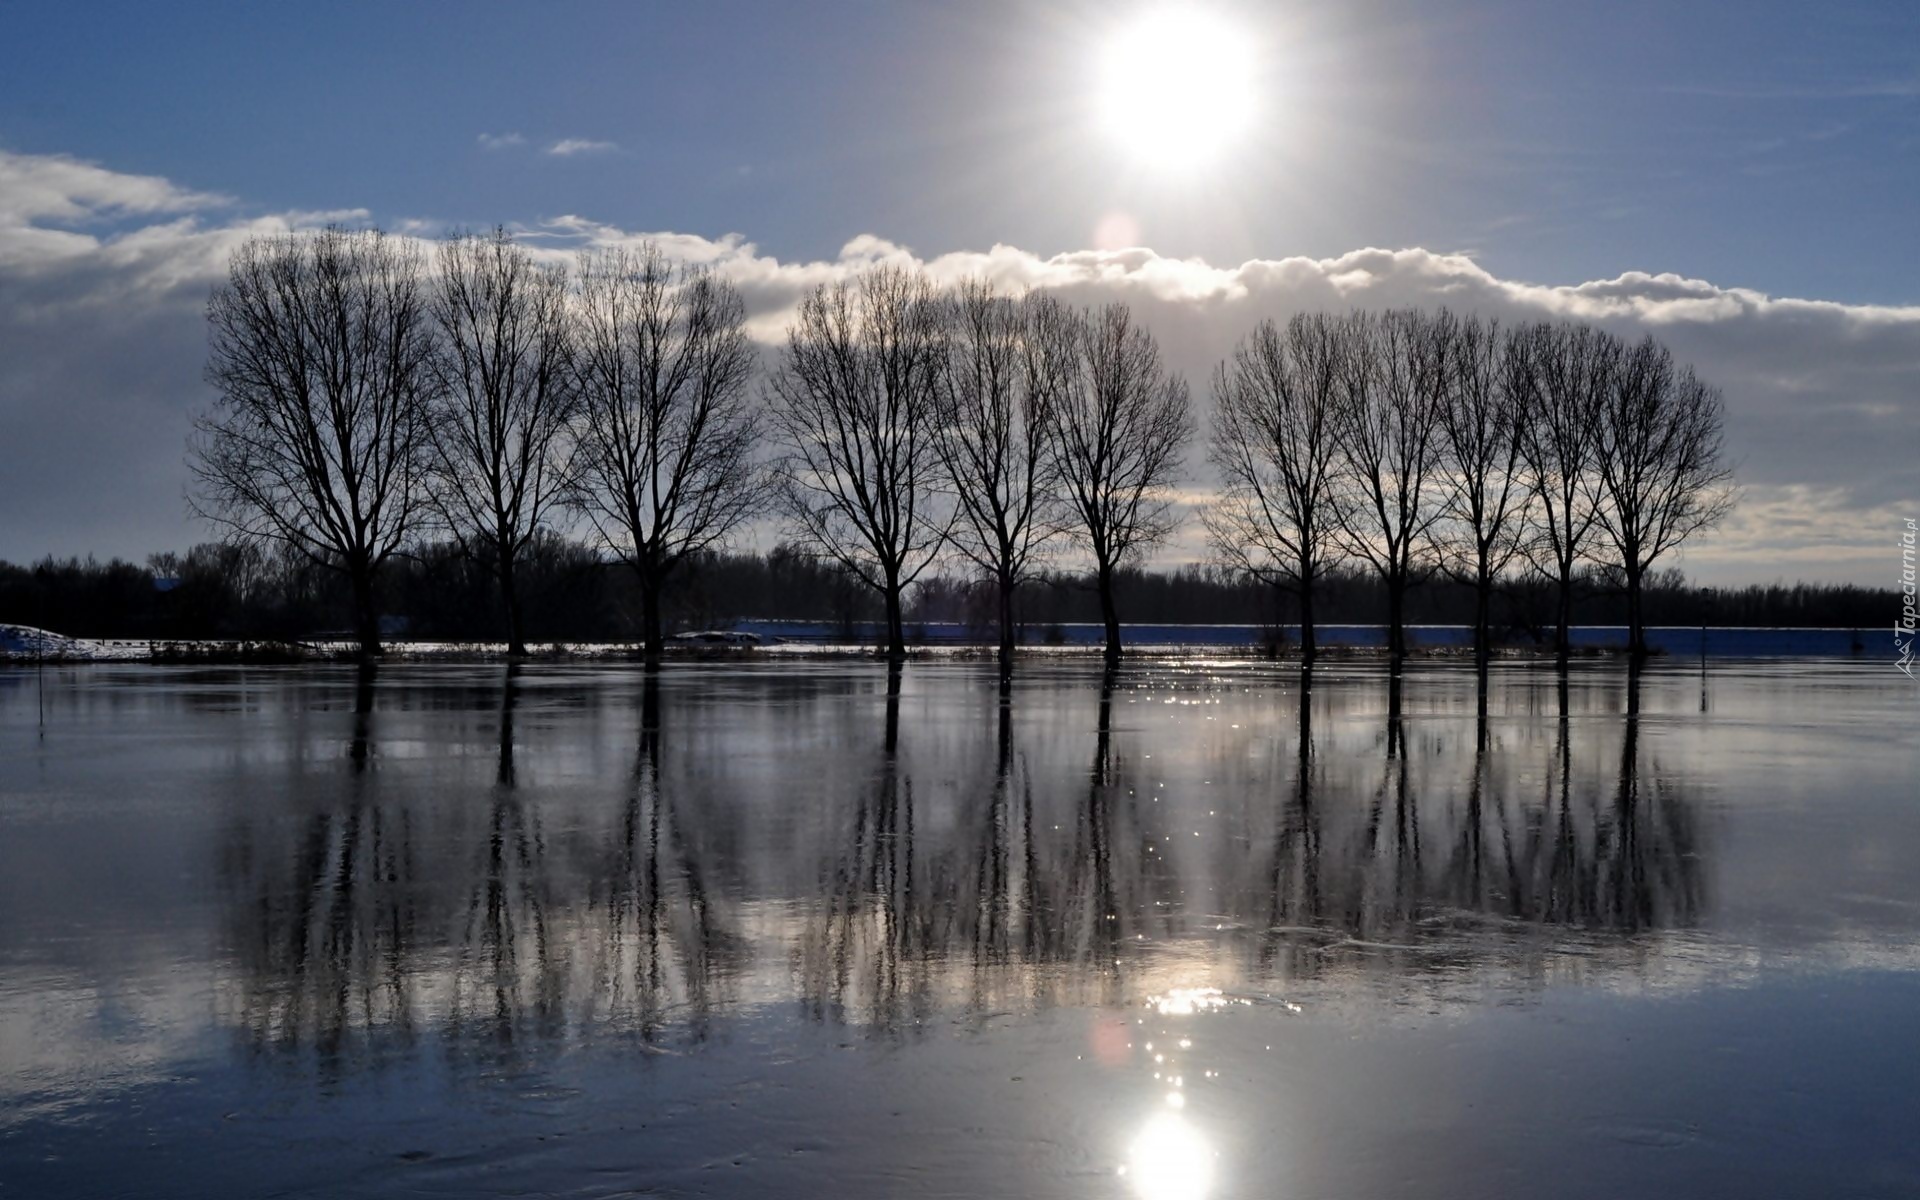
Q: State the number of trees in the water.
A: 11